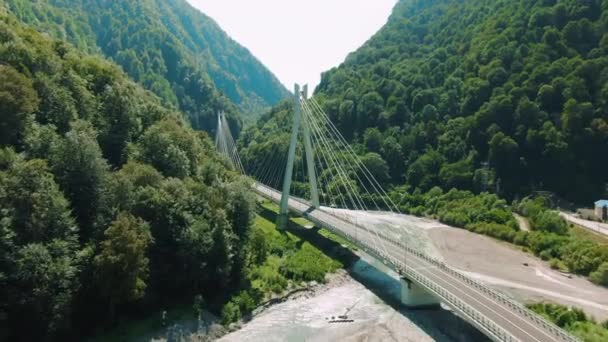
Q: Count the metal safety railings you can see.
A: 2